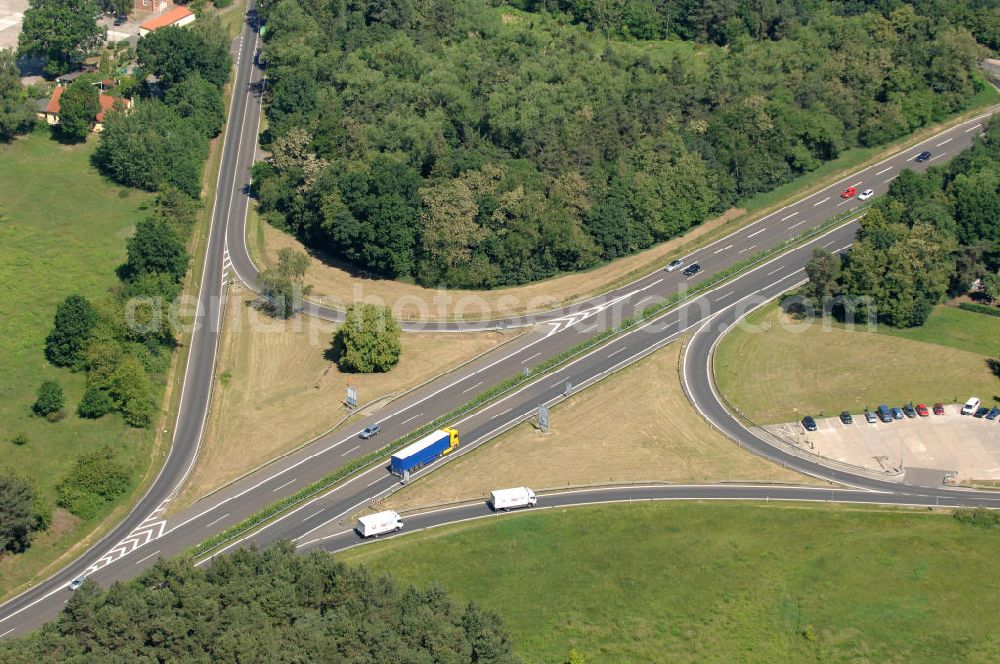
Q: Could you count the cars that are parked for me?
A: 11